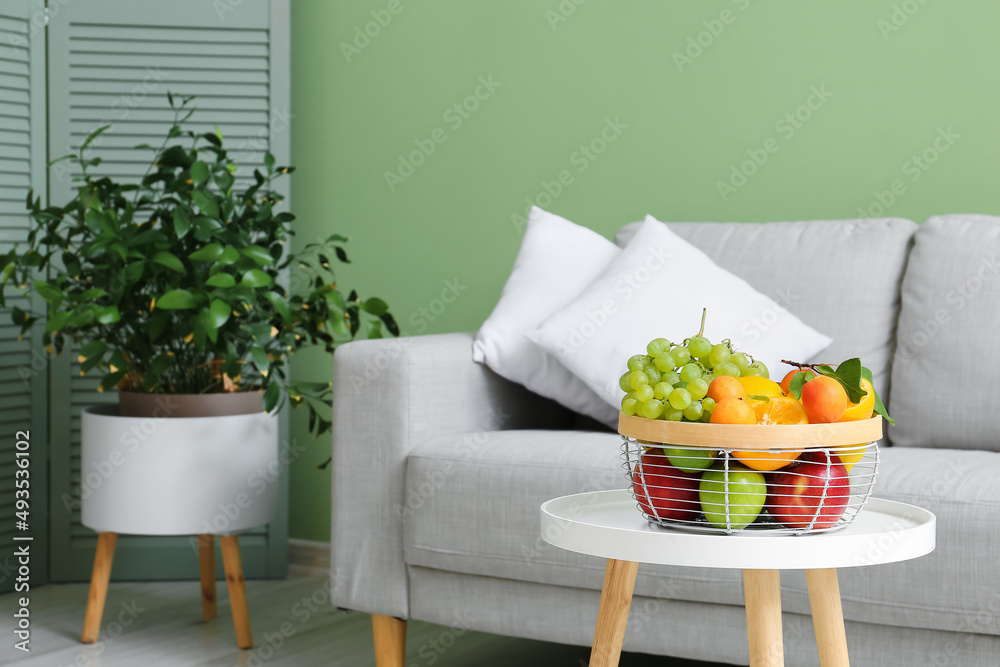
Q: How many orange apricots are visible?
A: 4